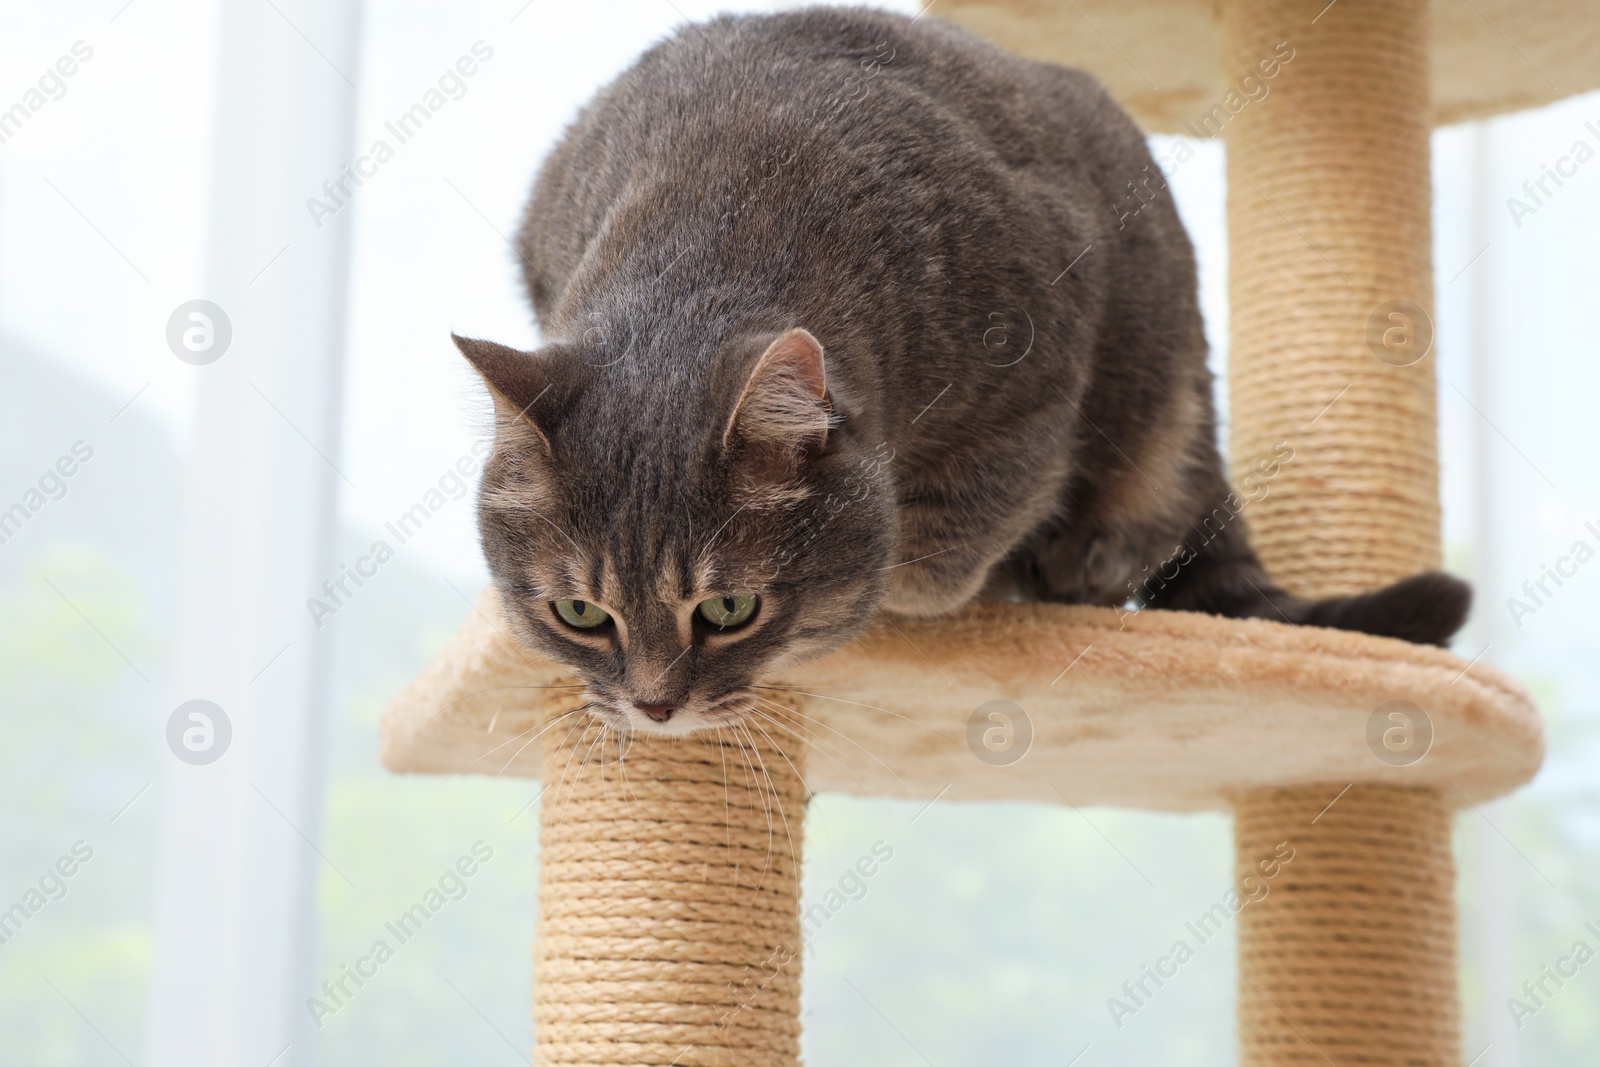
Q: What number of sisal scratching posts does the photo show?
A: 3